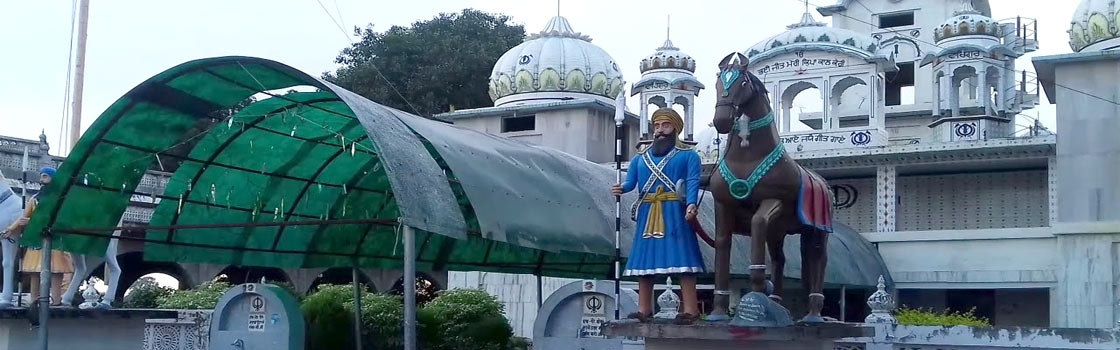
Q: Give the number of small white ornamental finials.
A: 3